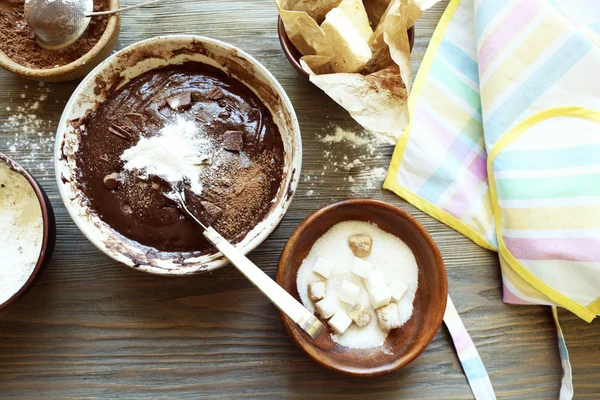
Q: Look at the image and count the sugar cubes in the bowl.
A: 12